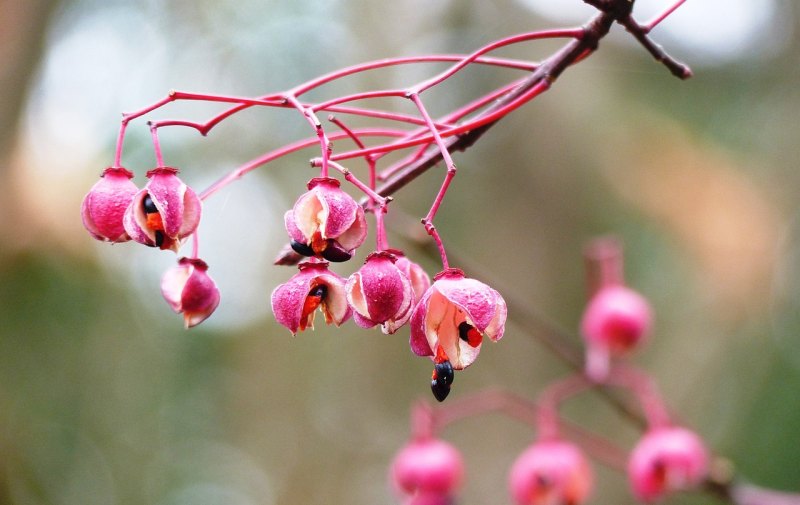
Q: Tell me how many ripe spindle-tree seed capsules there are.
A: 12